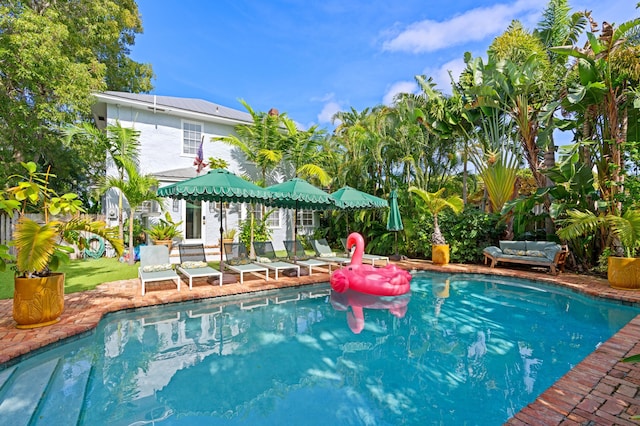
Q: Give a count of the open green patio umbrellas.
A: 3